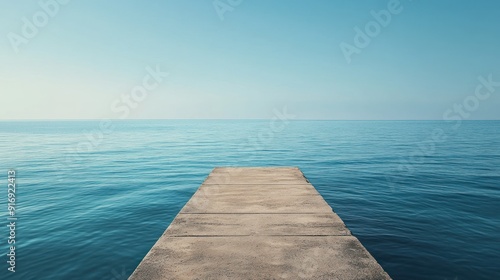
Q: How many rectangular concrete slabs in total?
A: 4